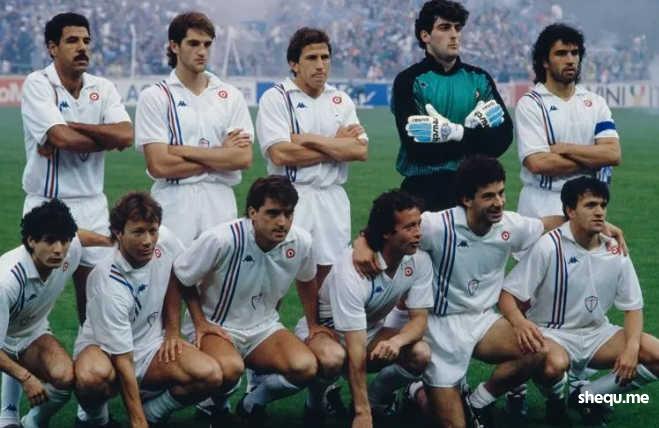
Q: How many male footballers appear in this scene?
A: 11